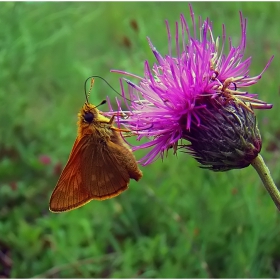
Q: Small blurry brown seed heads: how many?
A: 2